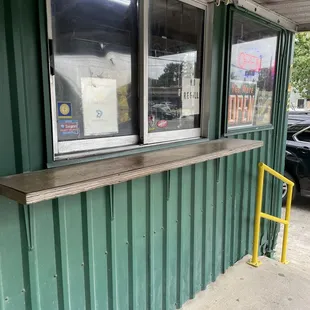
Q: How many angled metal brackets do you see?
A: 4